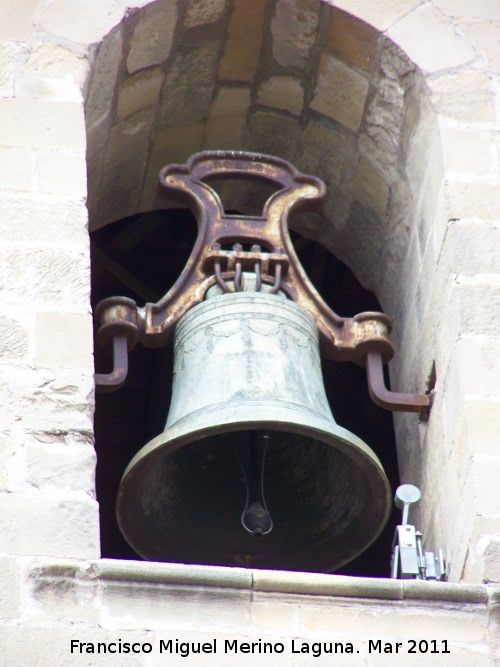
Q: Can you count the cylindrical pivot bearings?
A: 2